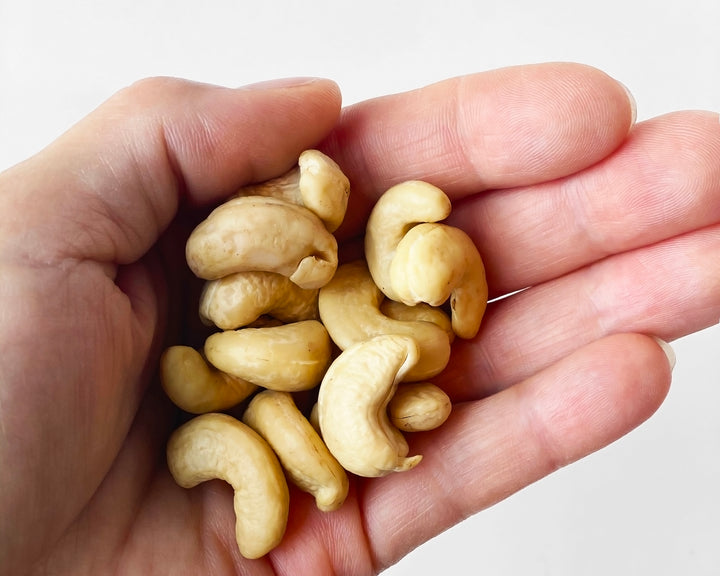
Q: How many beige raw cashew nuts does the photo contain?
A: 13